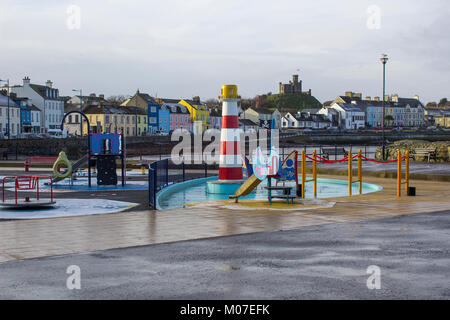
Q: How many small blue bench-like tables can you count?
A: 2